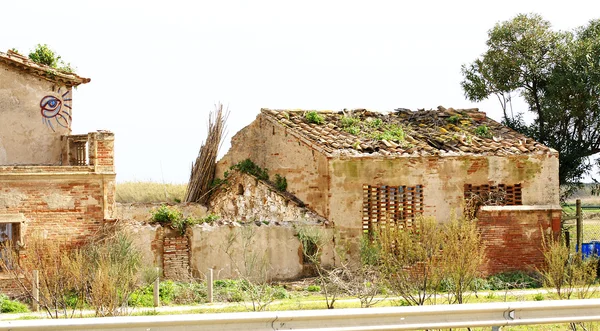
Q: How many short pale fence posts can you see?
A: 3